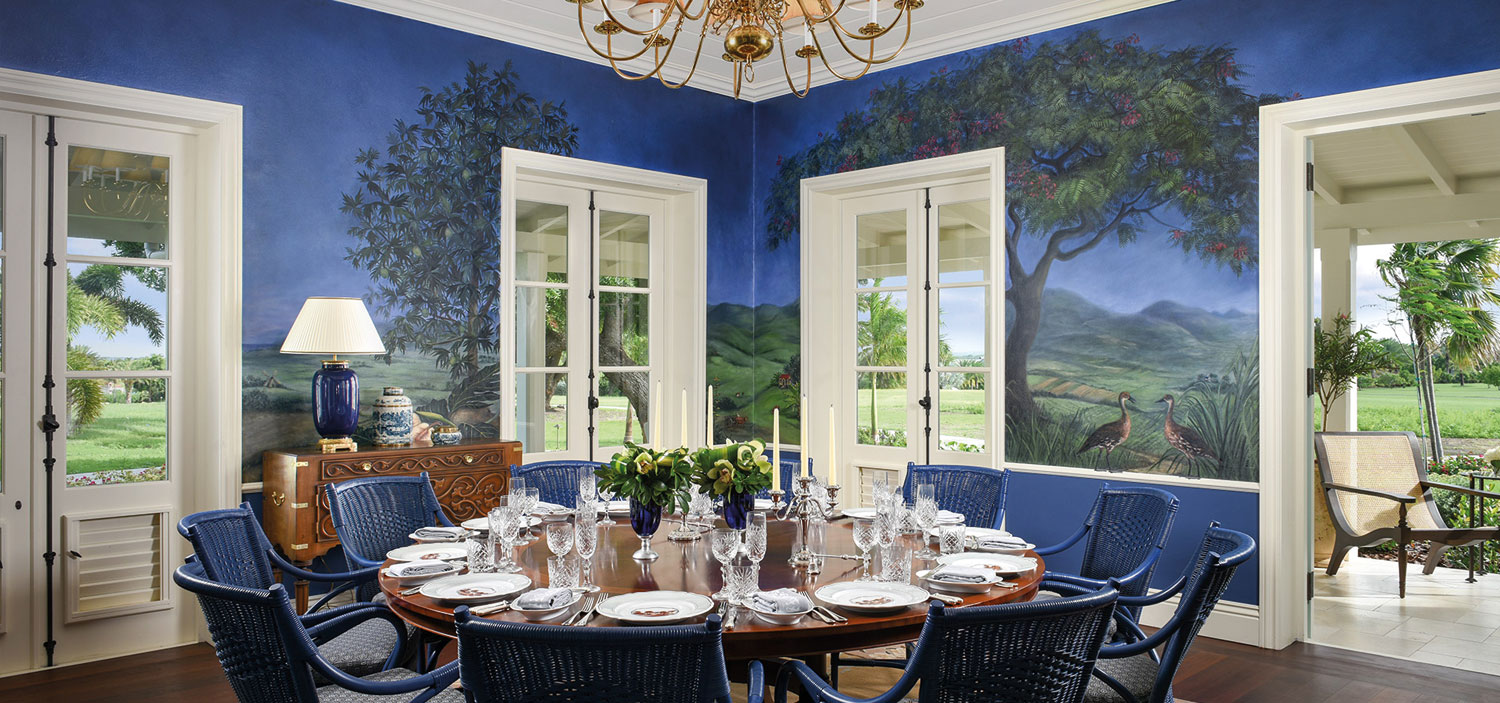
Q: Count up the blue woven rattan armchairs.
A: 10